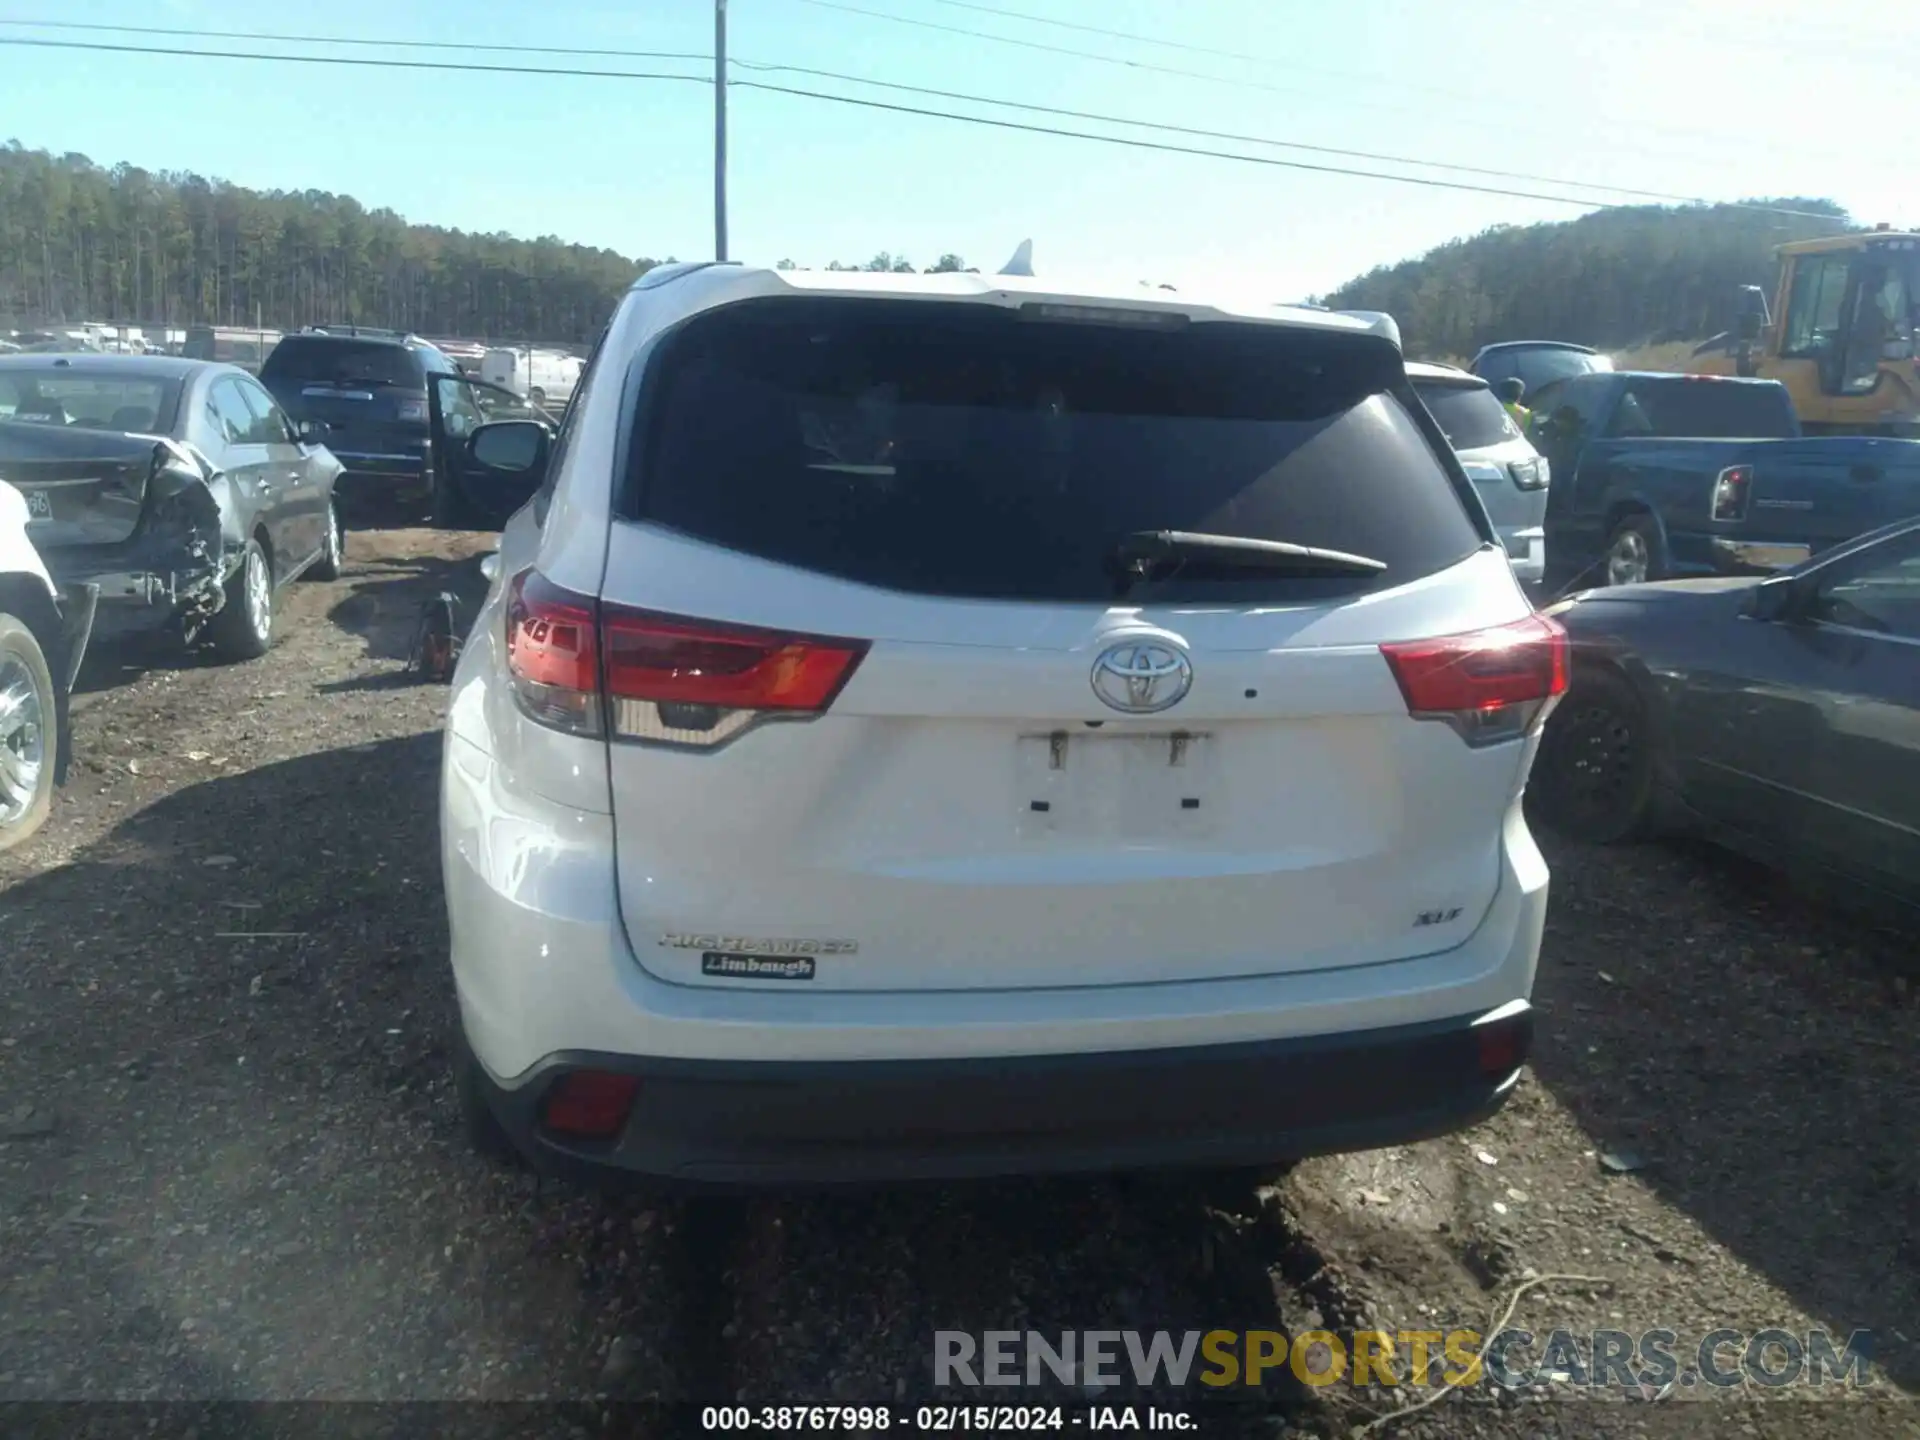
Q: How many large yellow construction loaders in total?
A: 1